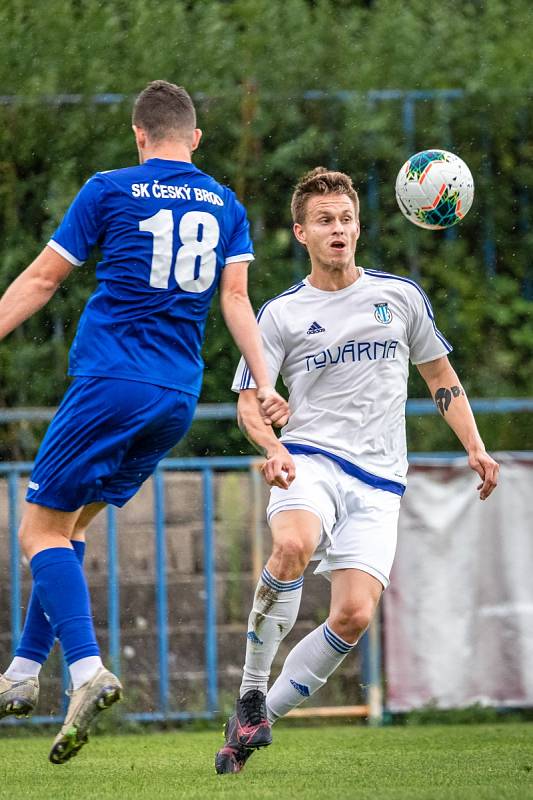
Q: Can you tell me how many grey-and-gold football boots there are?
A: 2